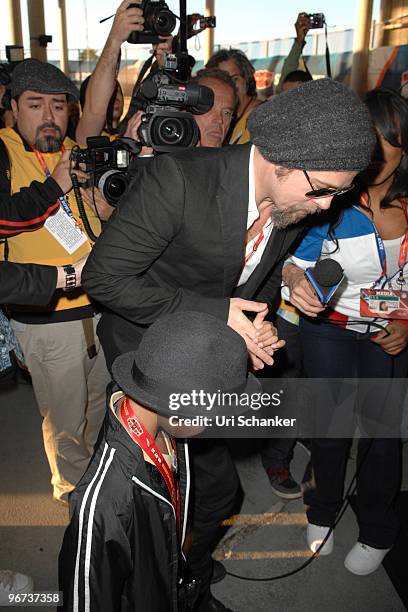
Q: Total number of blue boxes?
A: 1